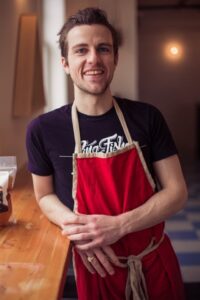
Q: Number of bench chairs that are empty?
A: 0